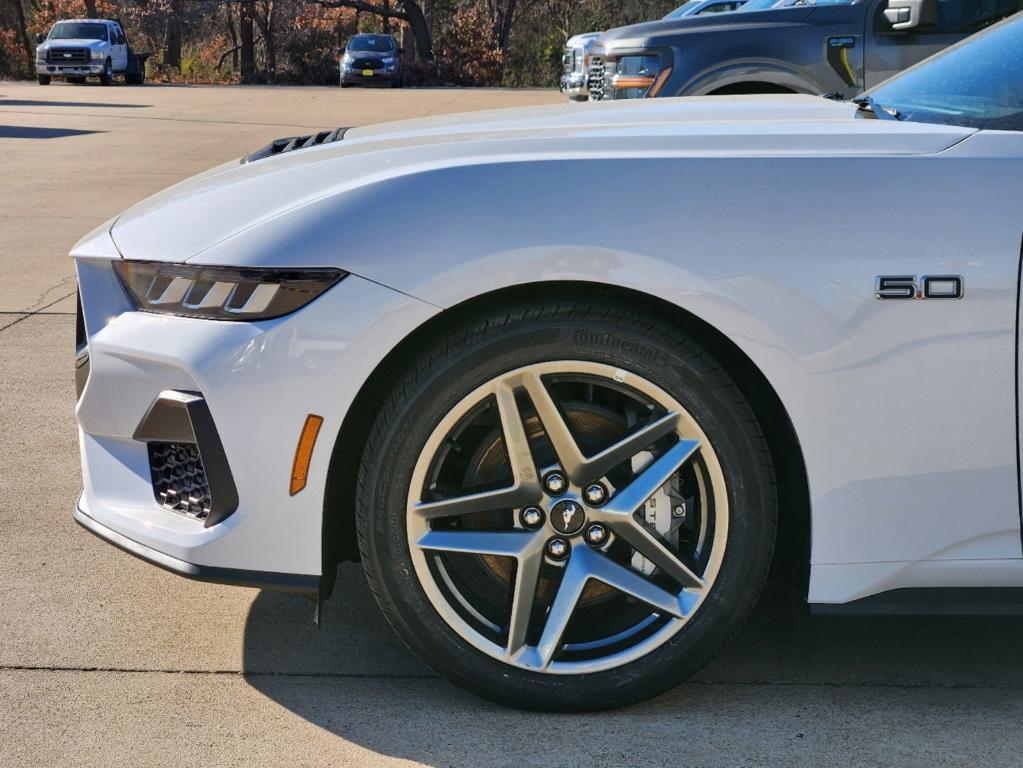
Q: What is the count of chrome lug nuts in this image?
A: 5